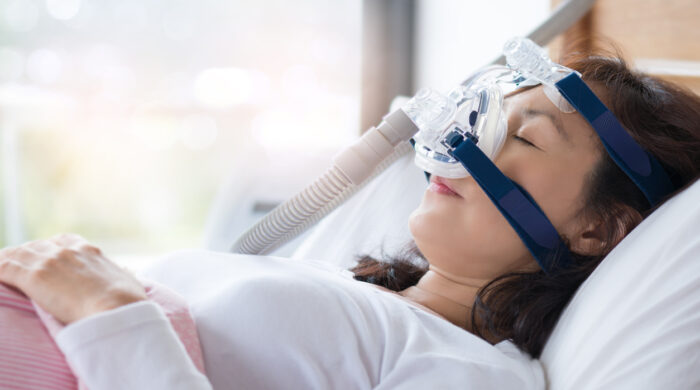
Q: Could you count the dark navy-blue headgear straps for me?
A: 2